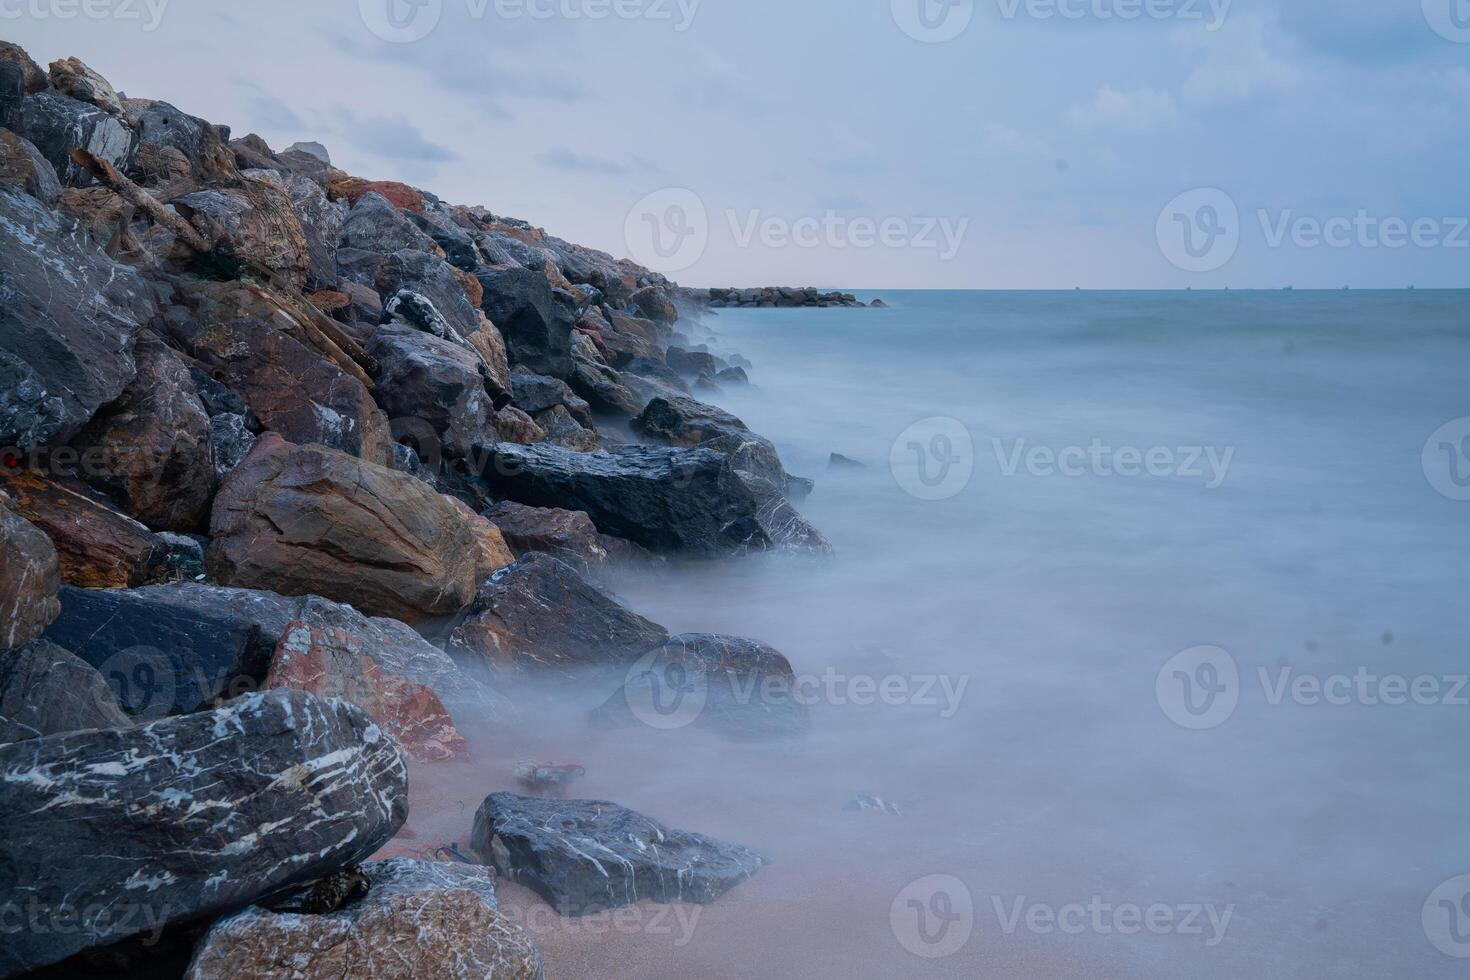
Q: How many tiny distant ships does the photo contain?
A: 6